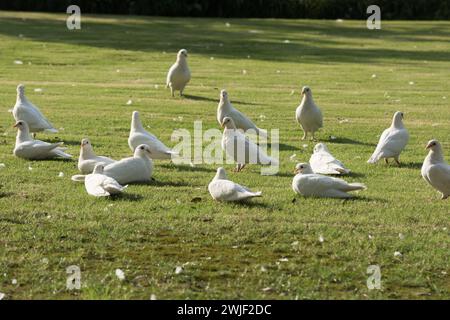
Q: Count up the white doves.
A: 15